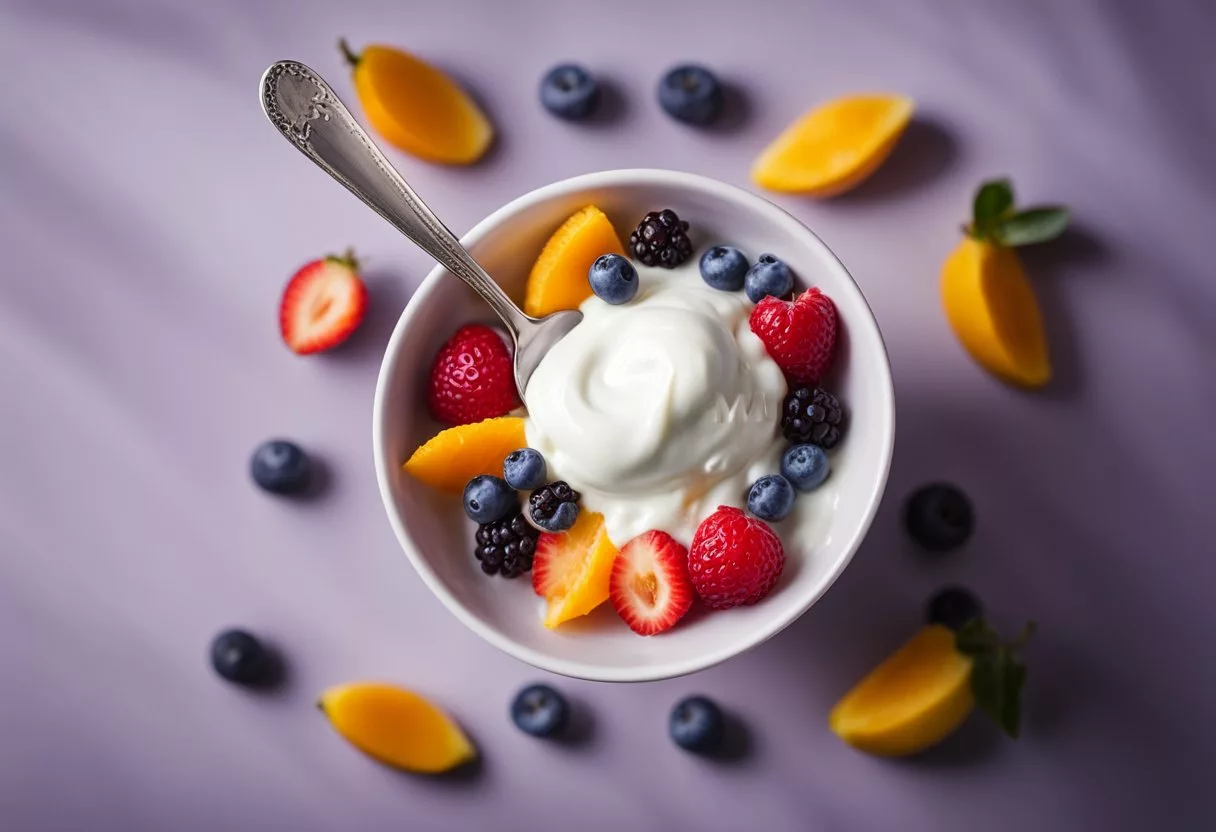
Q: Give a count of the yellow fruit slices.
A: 8